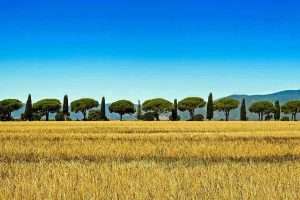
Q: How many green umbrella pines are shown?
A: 9